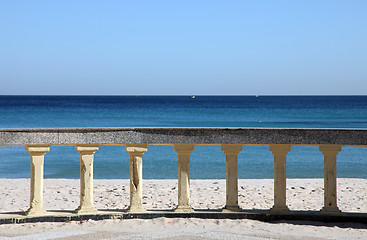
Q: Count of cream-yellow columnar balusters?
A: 7